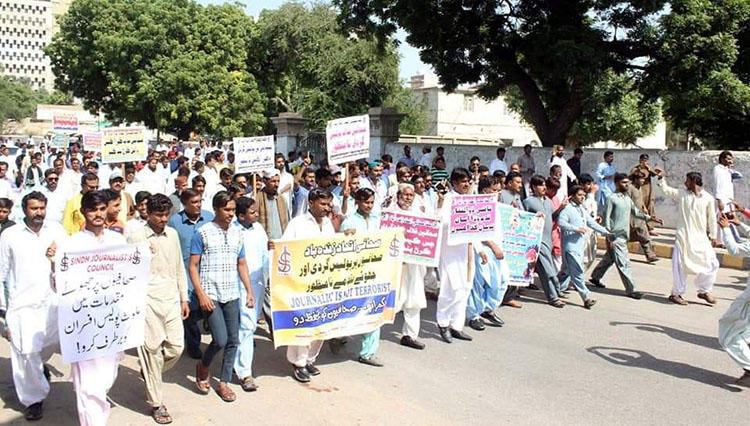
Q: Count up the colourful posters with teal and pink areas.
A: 1